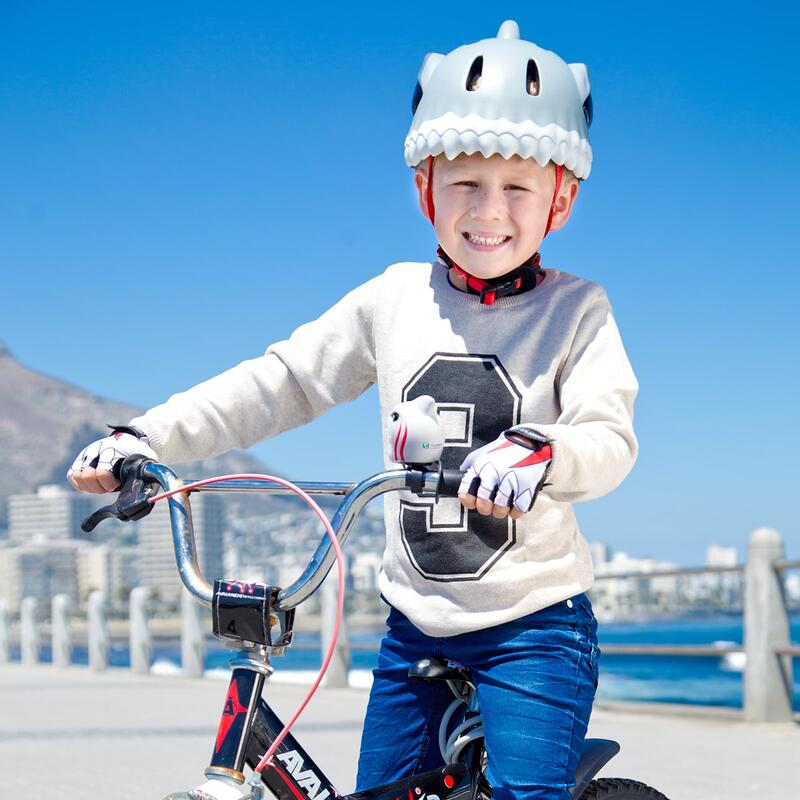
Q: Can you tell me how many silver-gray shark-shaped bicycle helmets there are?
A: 1